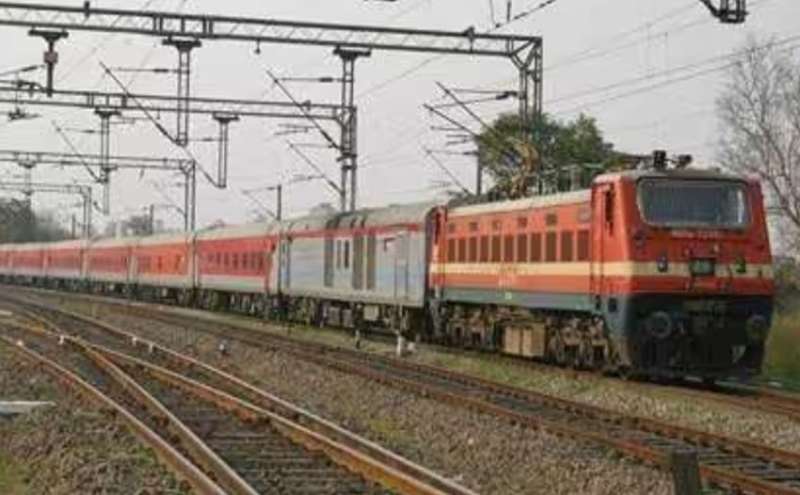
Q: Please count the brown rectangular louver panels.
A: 11